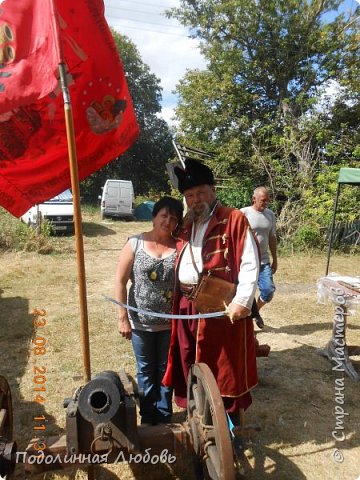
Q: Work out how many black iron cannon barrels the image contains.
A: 1